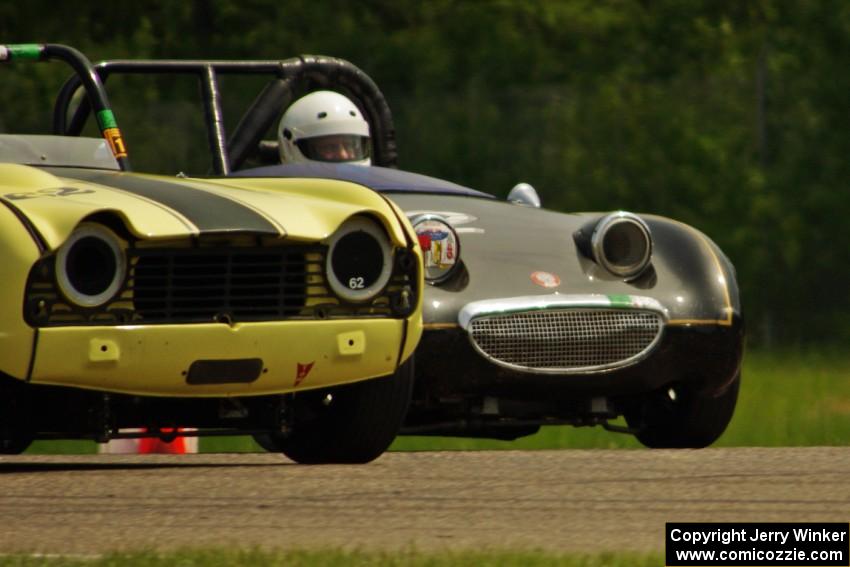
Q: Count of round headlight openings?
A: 4